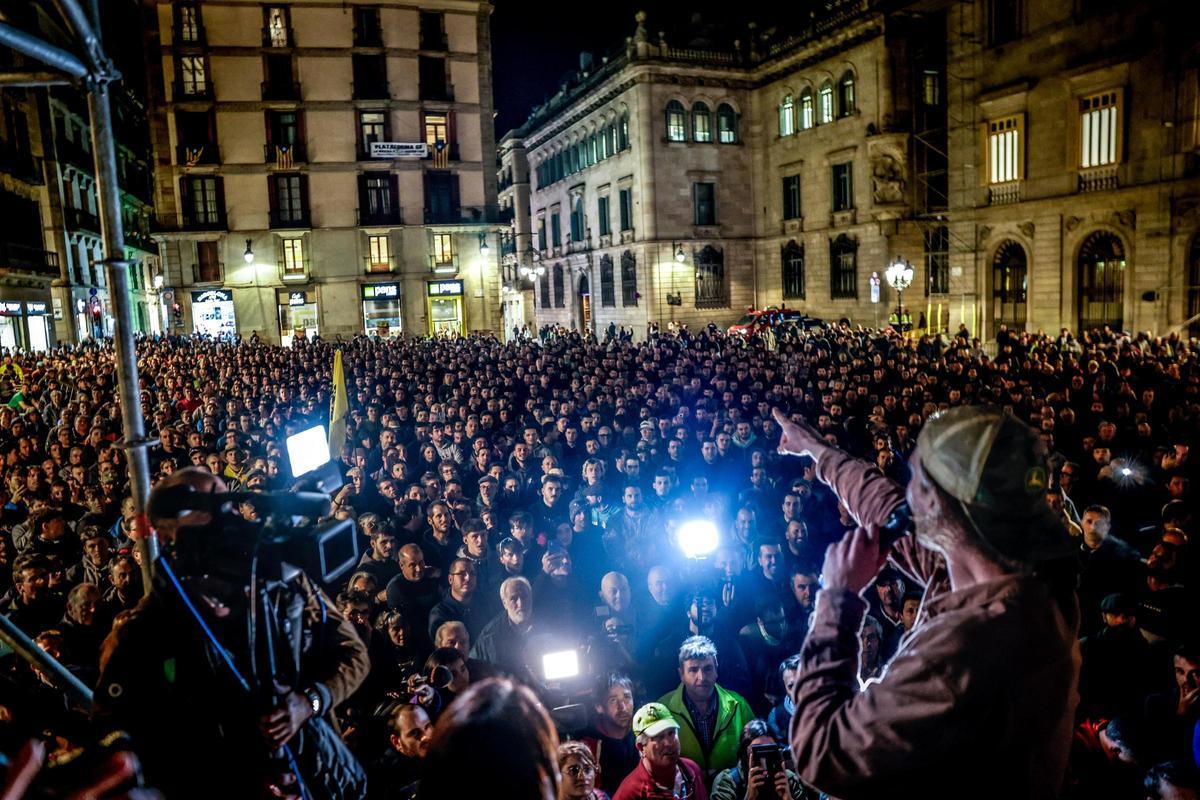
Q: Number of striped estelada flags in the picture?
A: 3